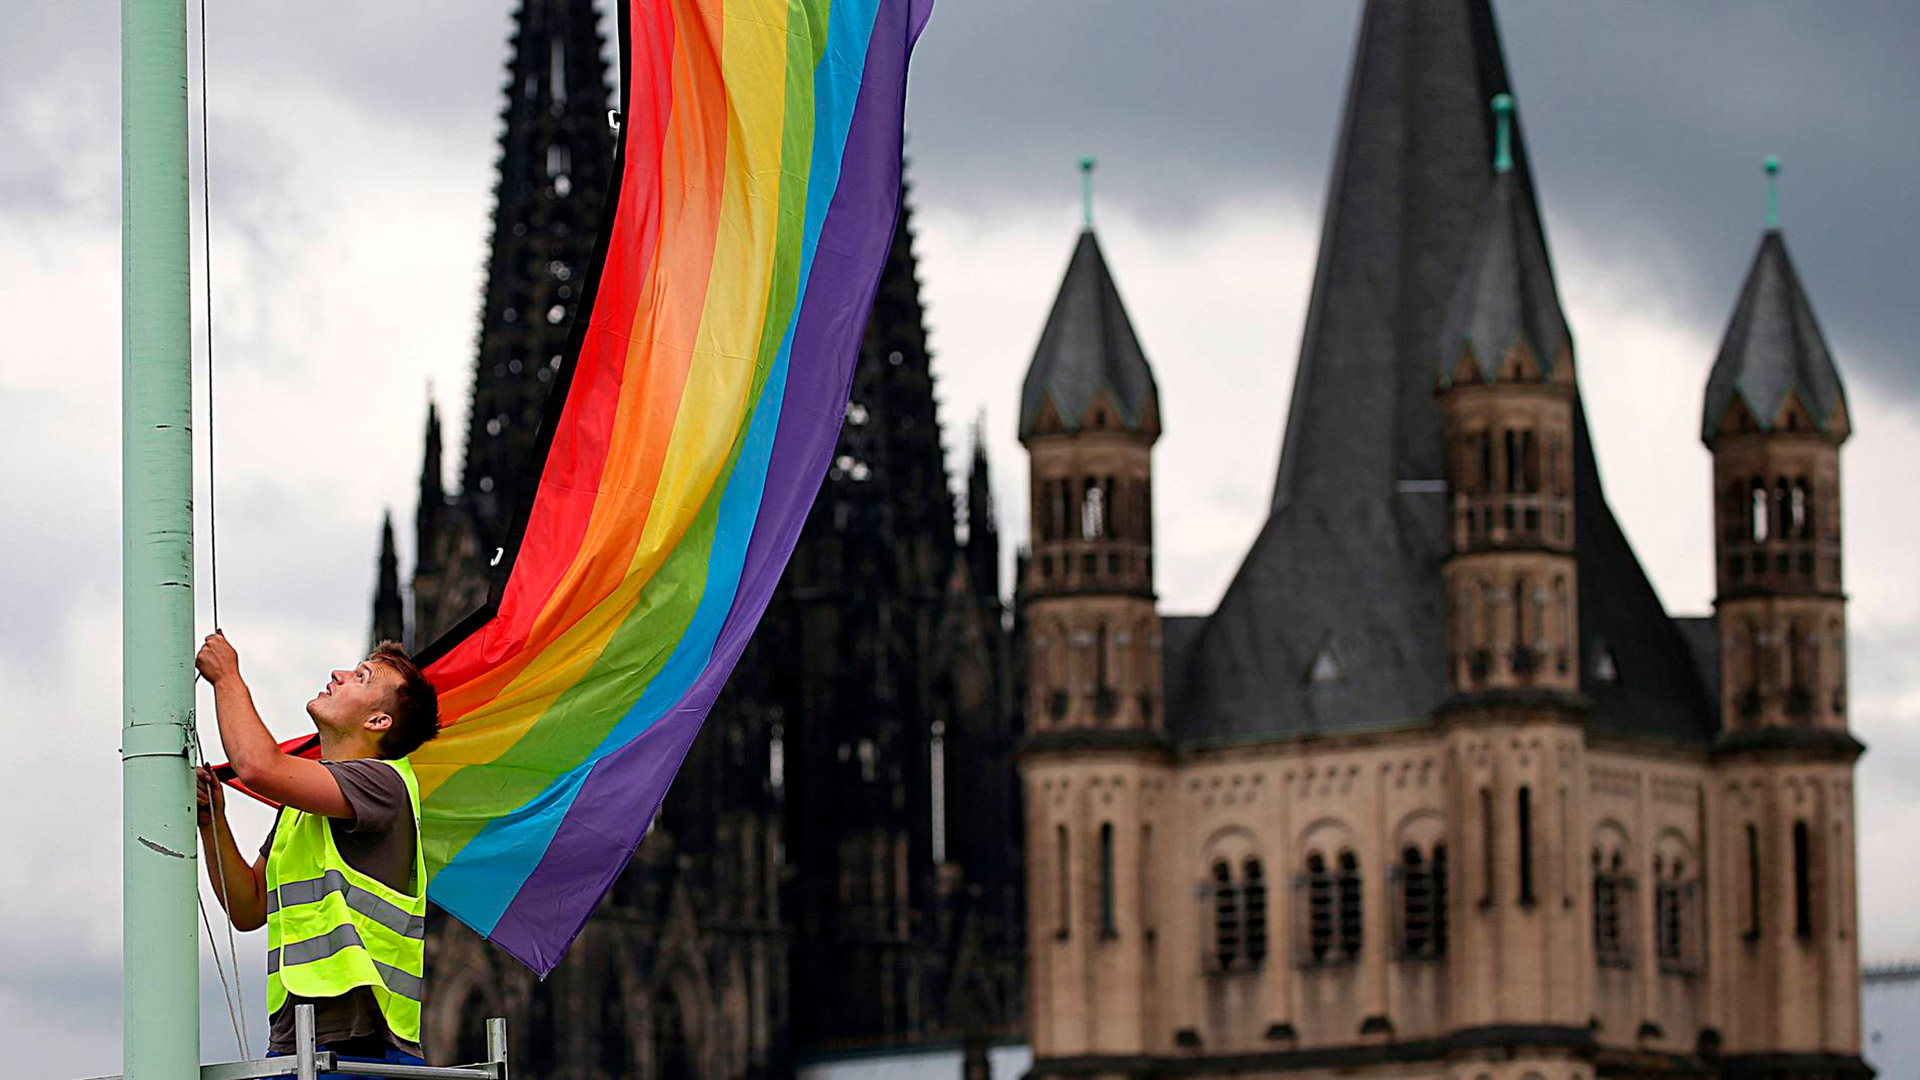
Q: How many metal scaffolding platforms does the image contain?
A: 1